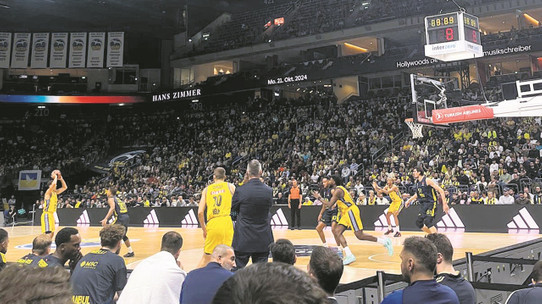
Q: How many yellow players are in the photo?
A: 4